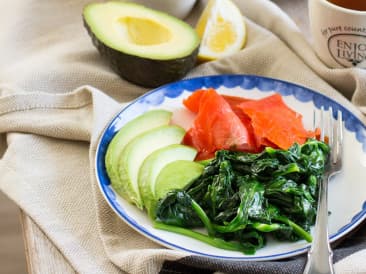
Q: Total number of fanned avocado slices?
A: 4